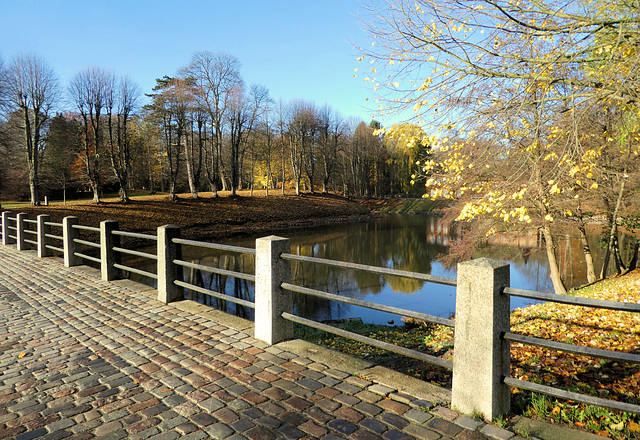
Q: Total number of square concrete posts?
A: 8